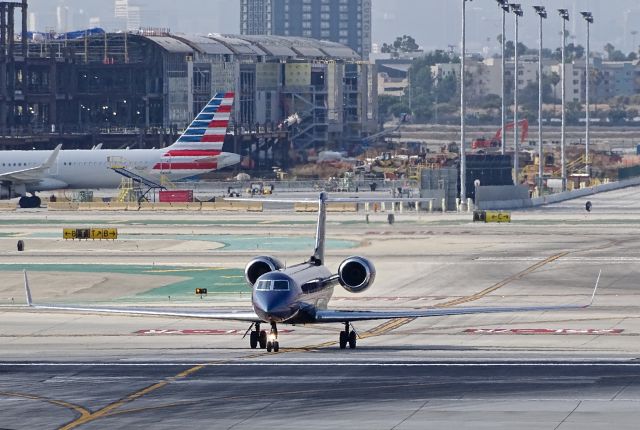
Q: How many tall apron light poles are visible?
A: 6